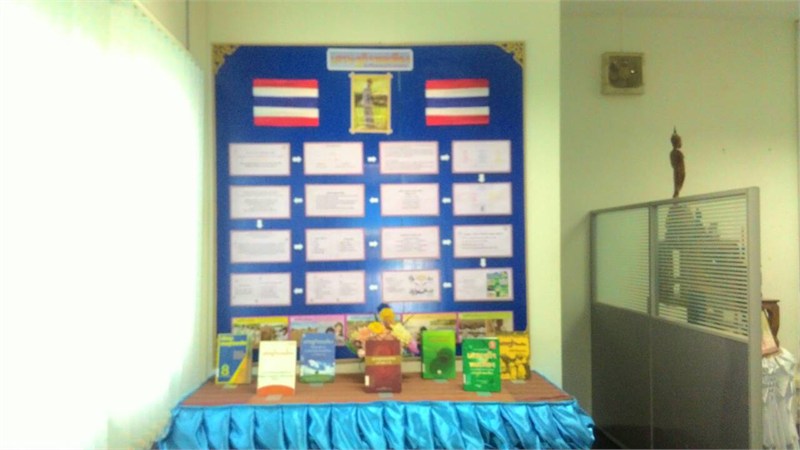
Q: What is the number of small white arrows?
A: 15